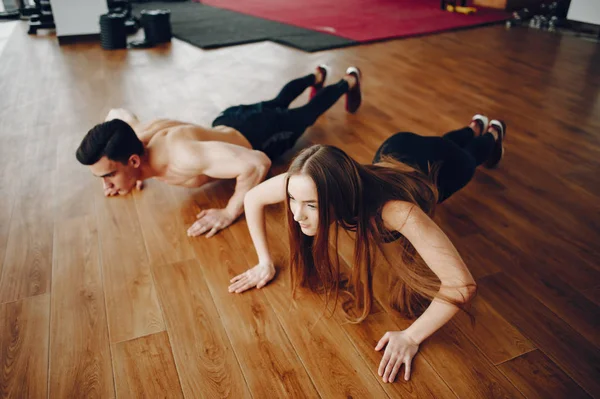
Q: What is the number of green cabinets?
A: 0